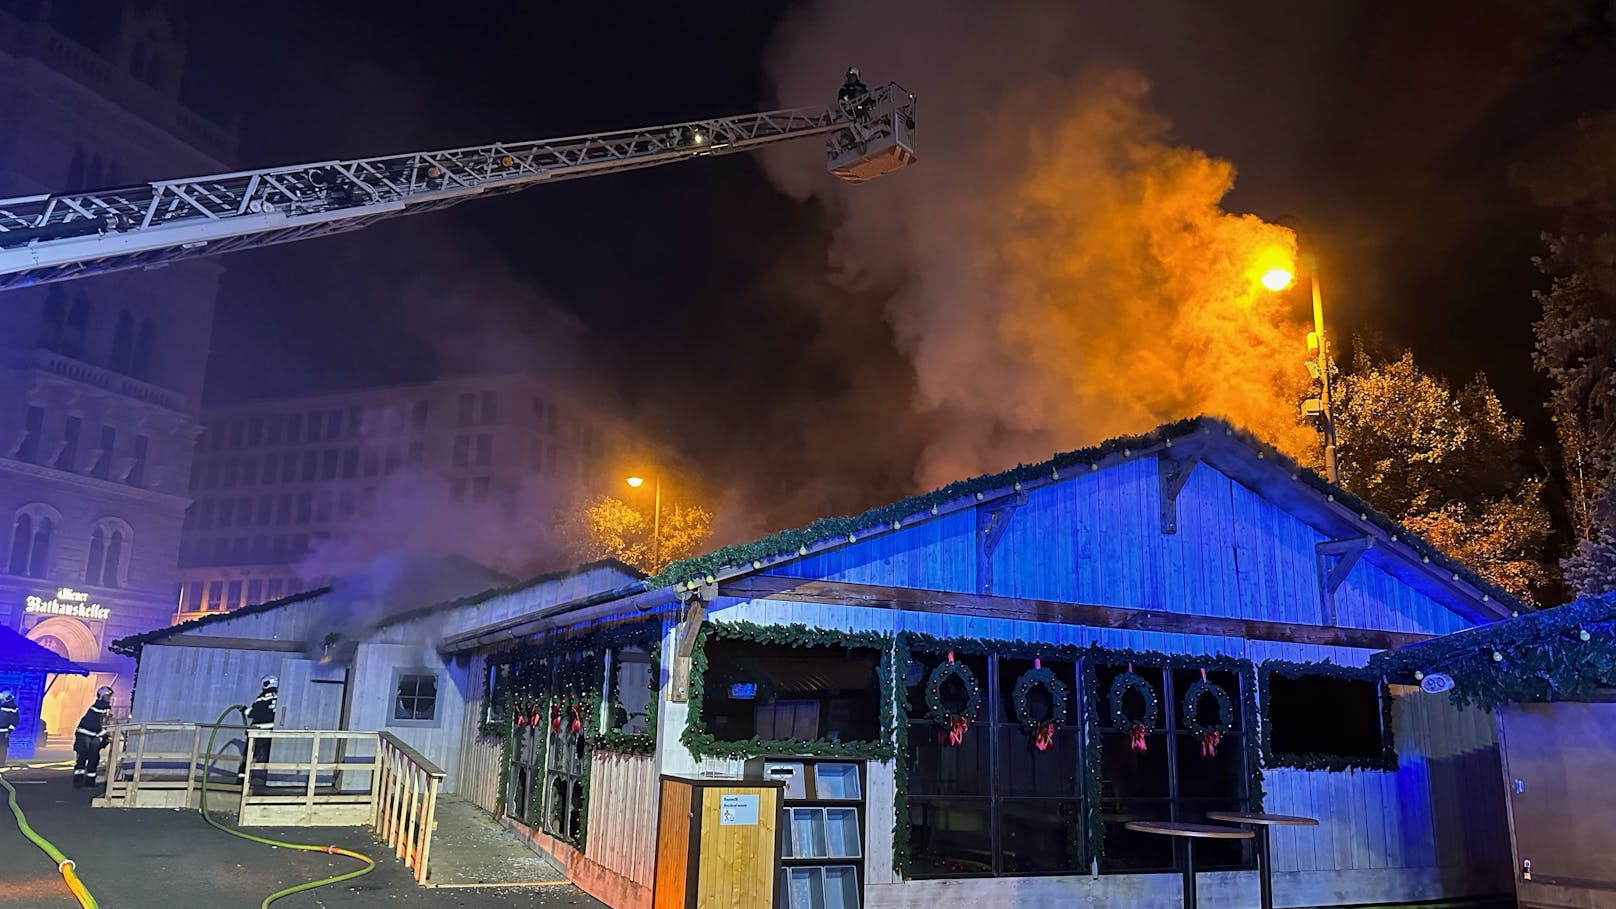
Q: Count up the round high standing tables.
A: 2